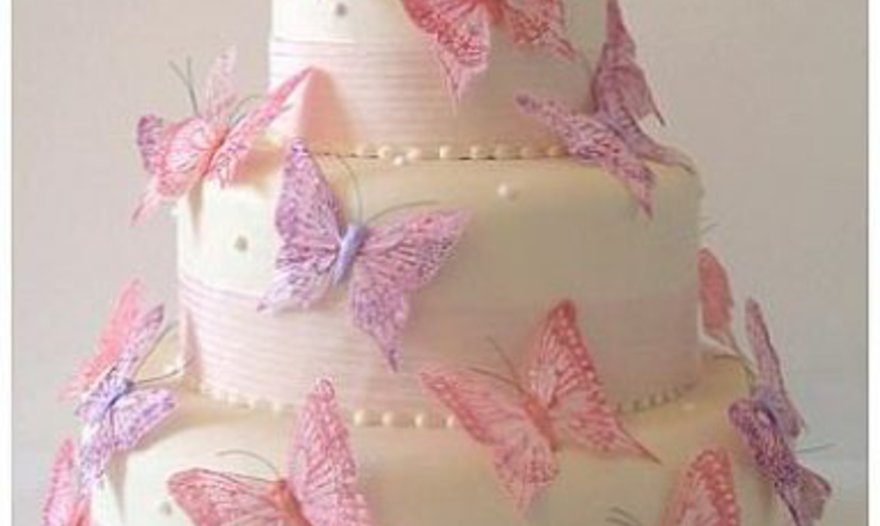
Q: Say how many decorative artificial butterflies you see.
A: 12